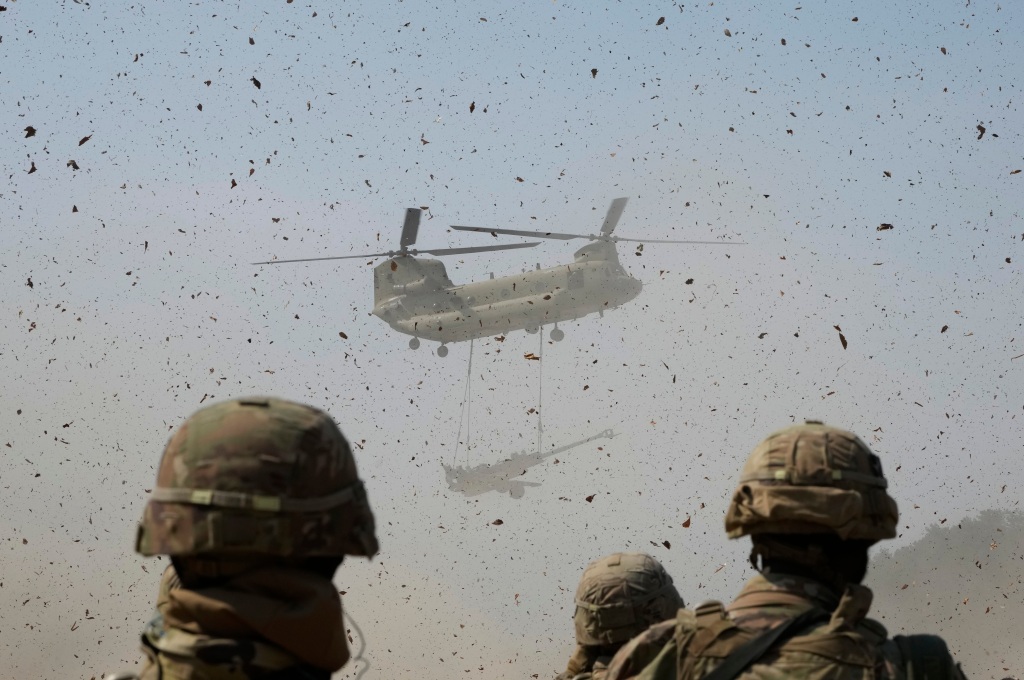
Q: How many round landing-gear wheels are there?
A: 4